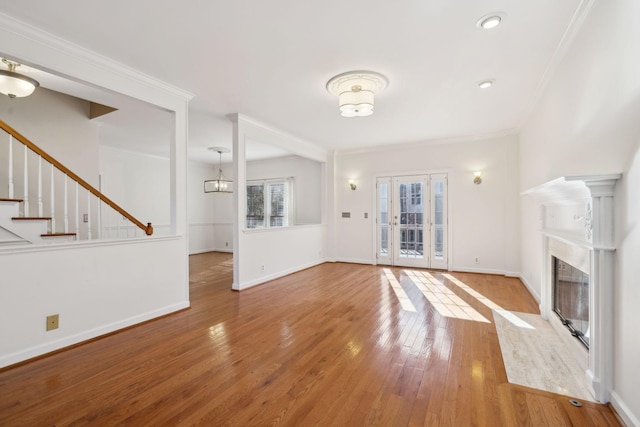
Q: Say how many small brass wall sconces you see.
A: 2